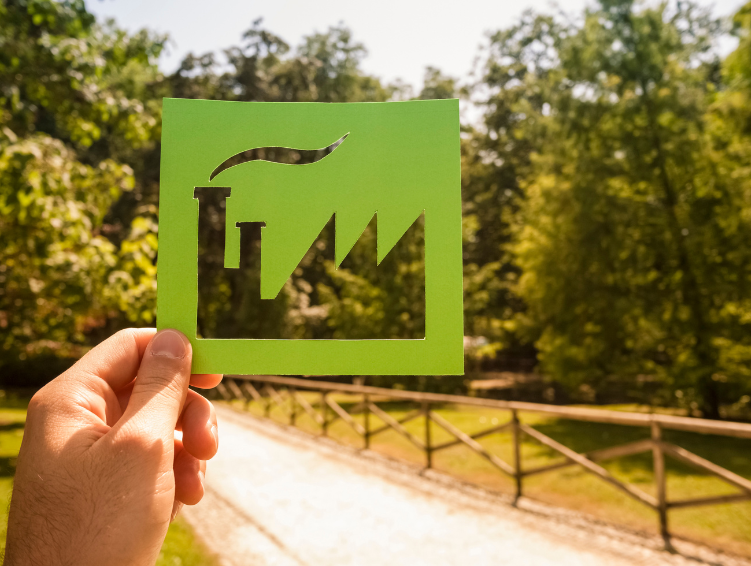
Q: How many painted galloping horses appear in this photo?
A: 0